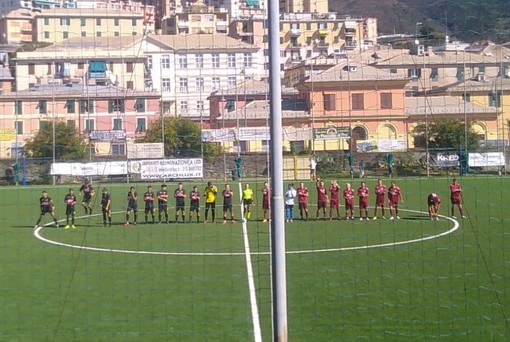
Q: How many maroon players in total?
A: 10